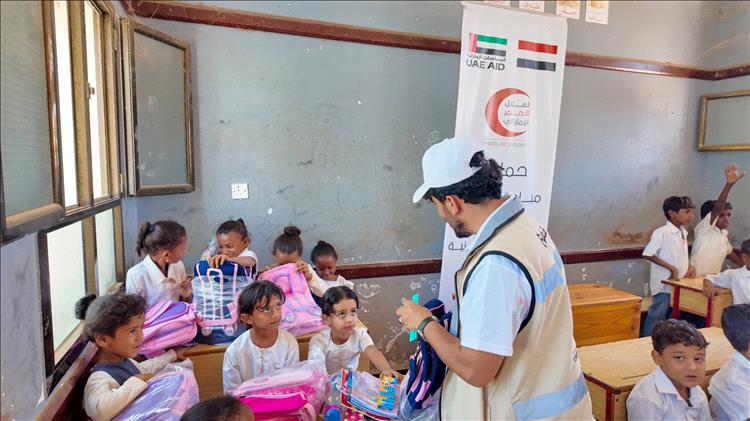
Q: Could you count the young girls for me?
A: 7